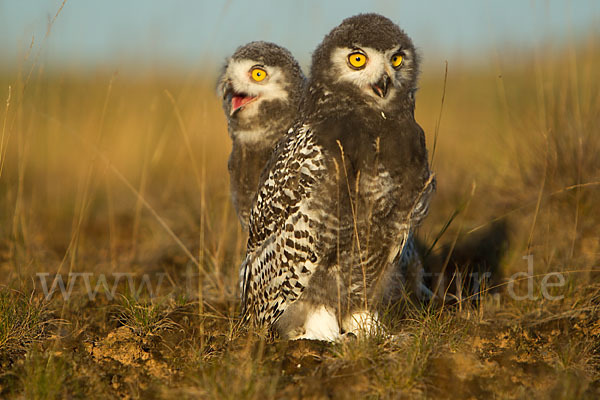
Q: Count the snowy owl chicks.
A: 2